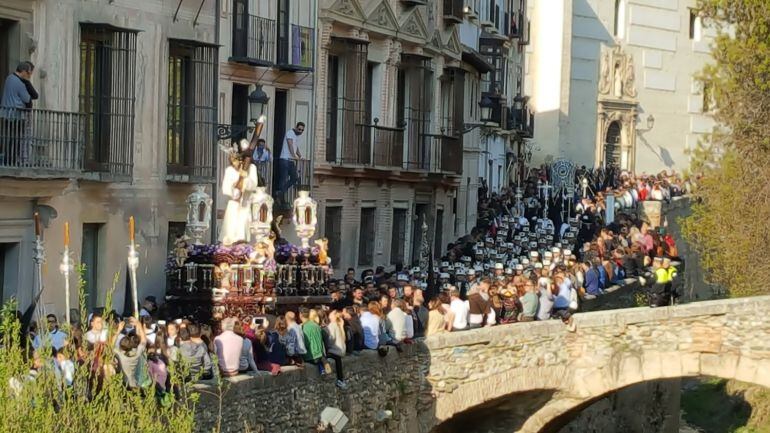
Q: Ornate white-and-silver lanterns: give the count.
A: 3